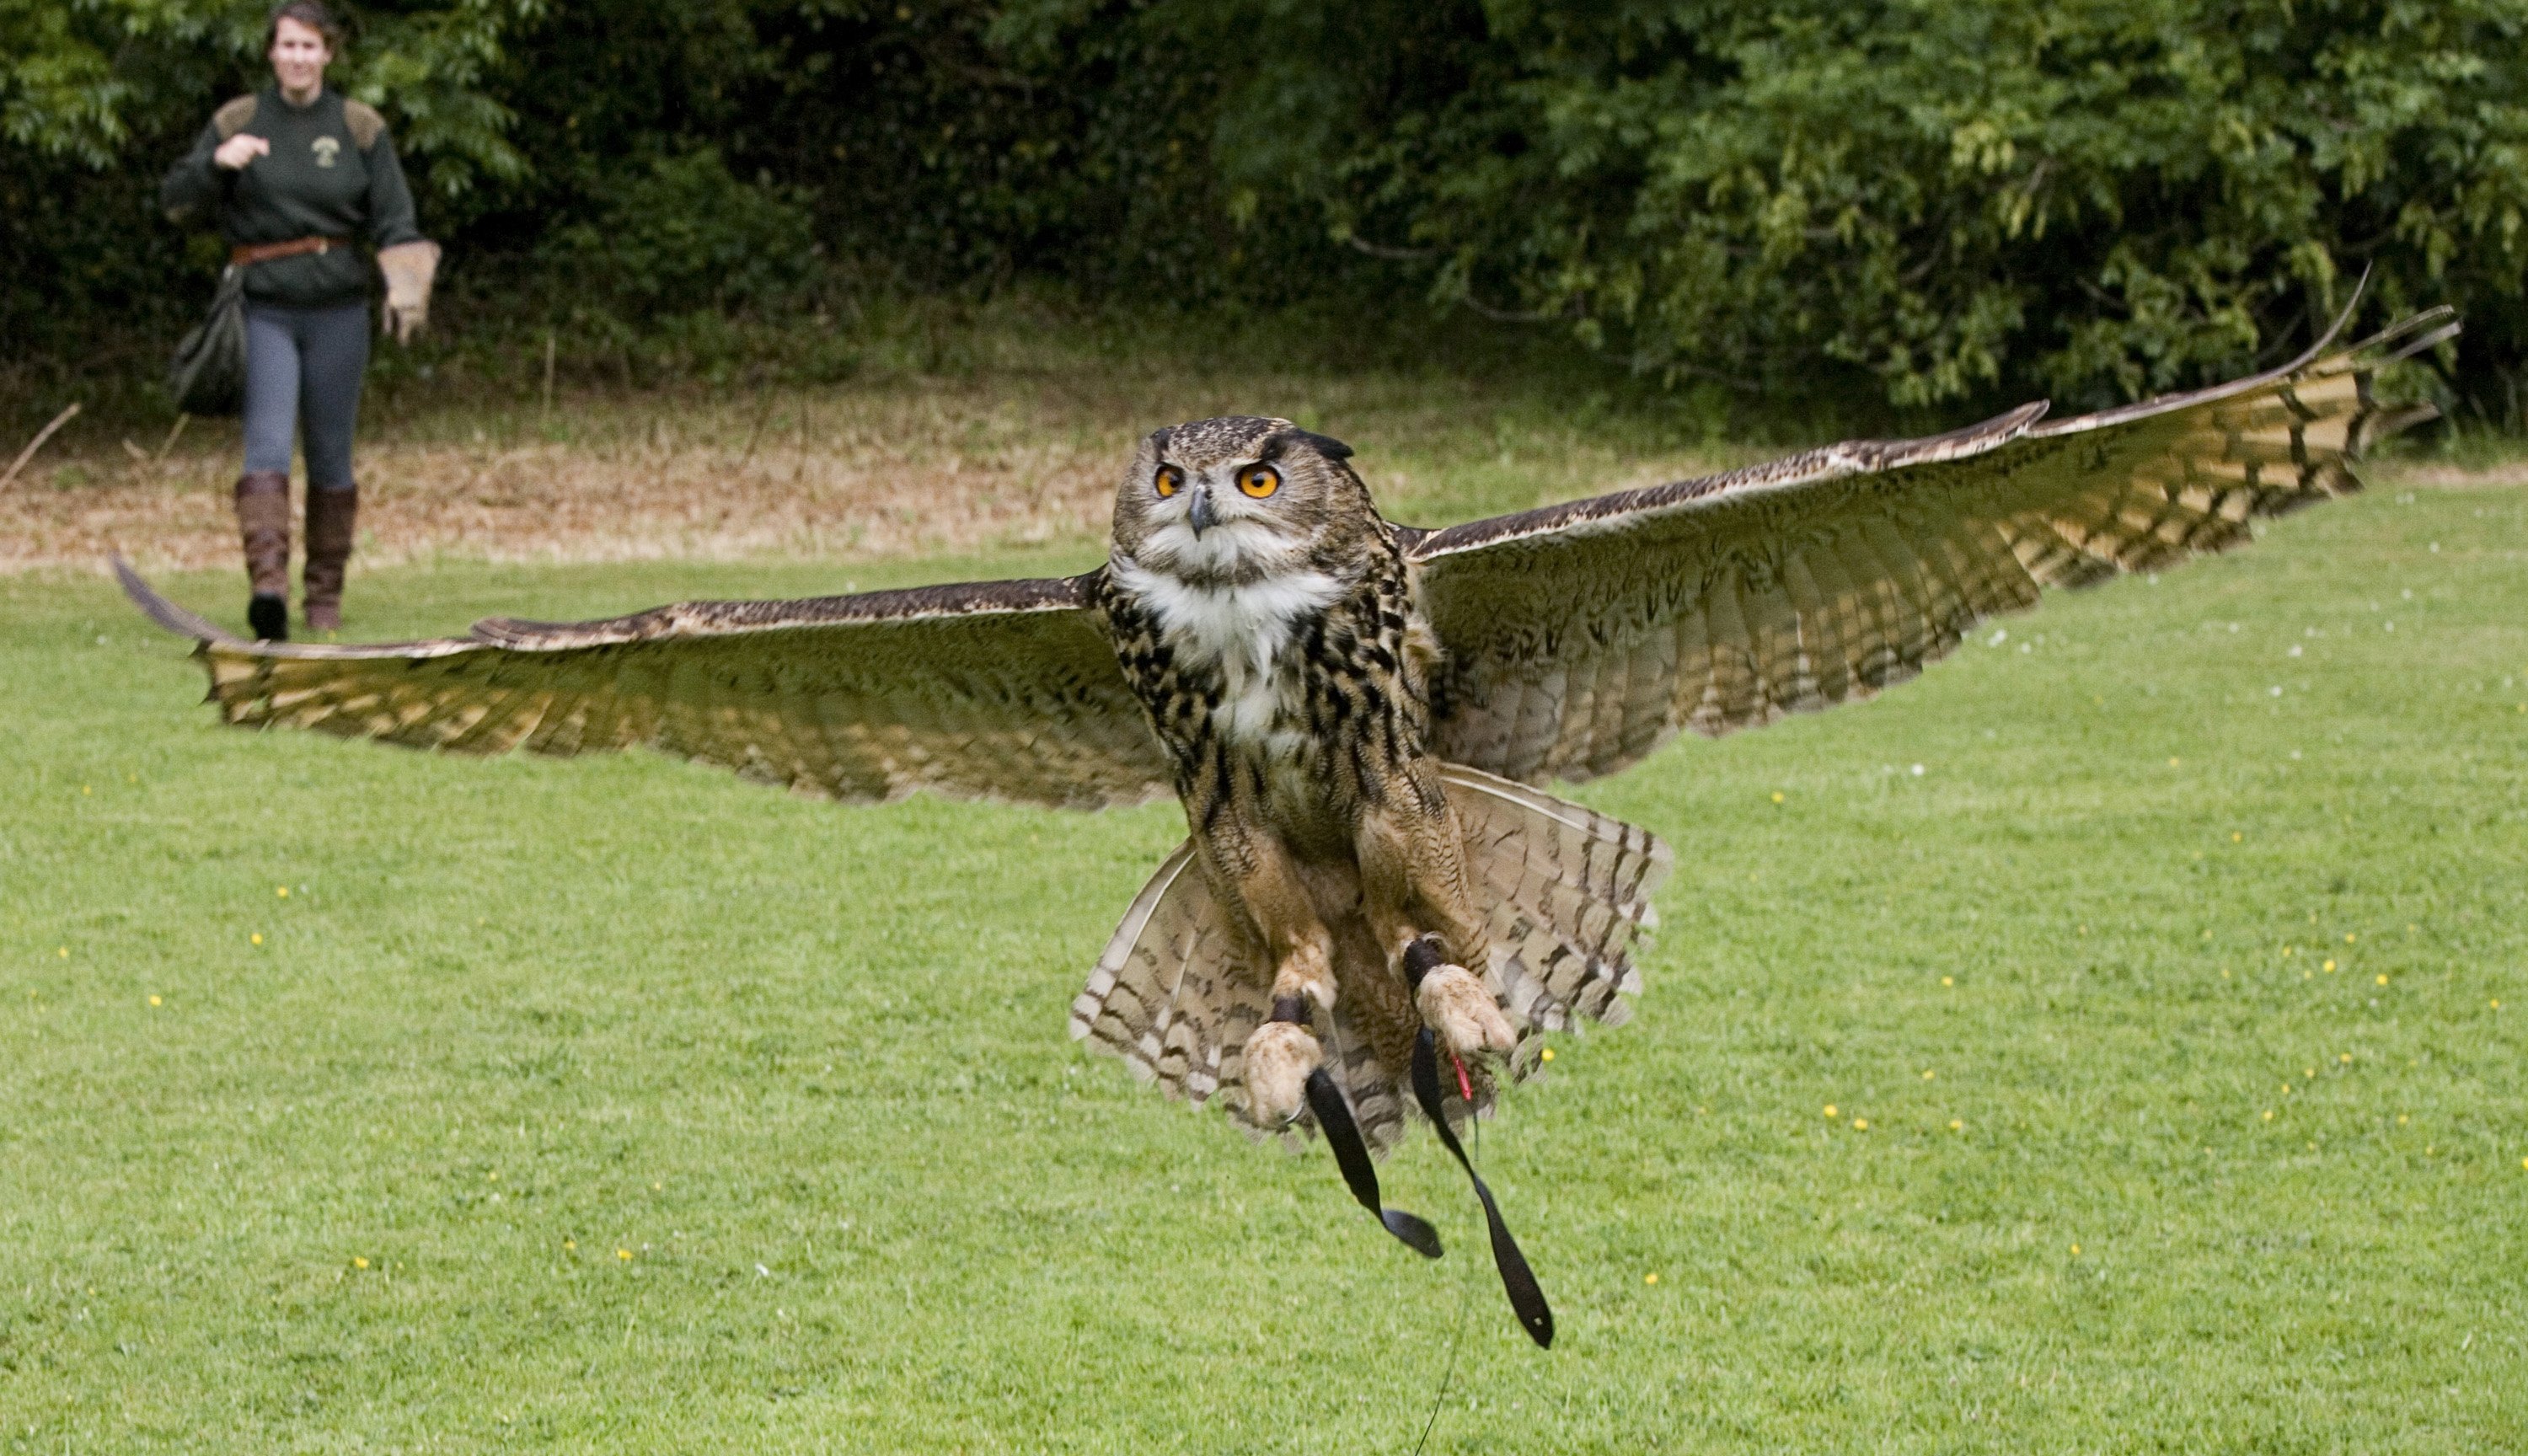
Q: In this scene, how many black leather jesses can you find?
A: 2